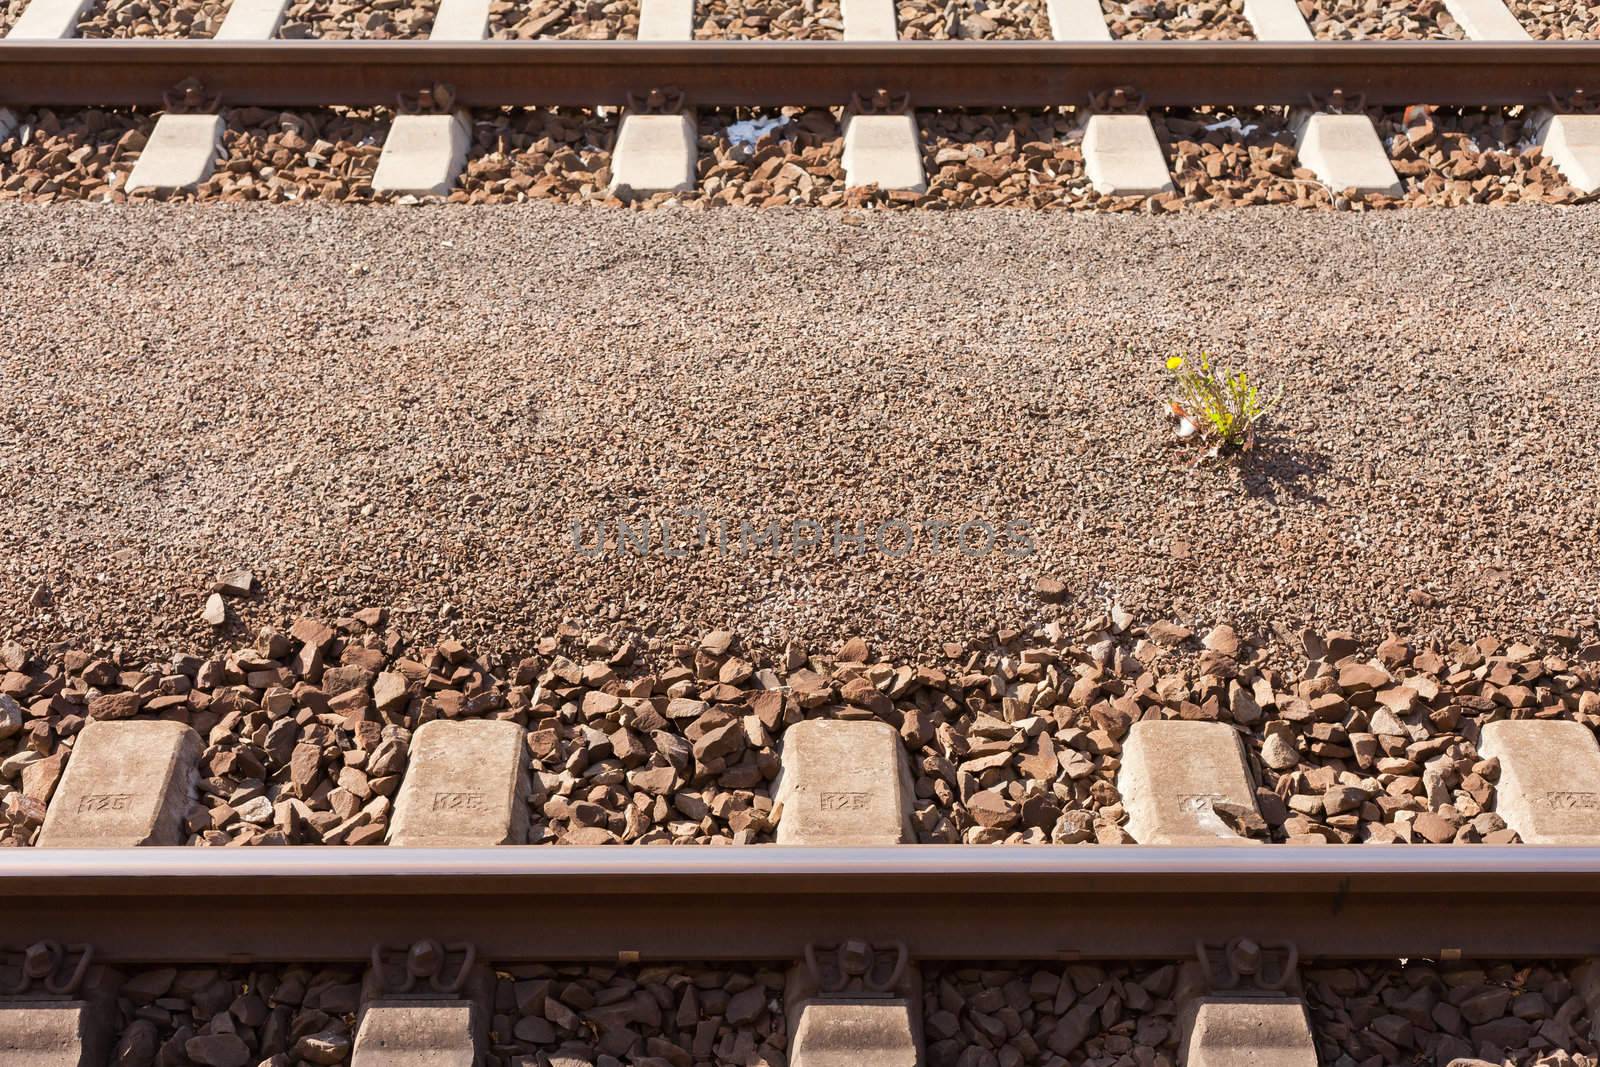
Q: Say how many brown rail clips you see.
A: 11